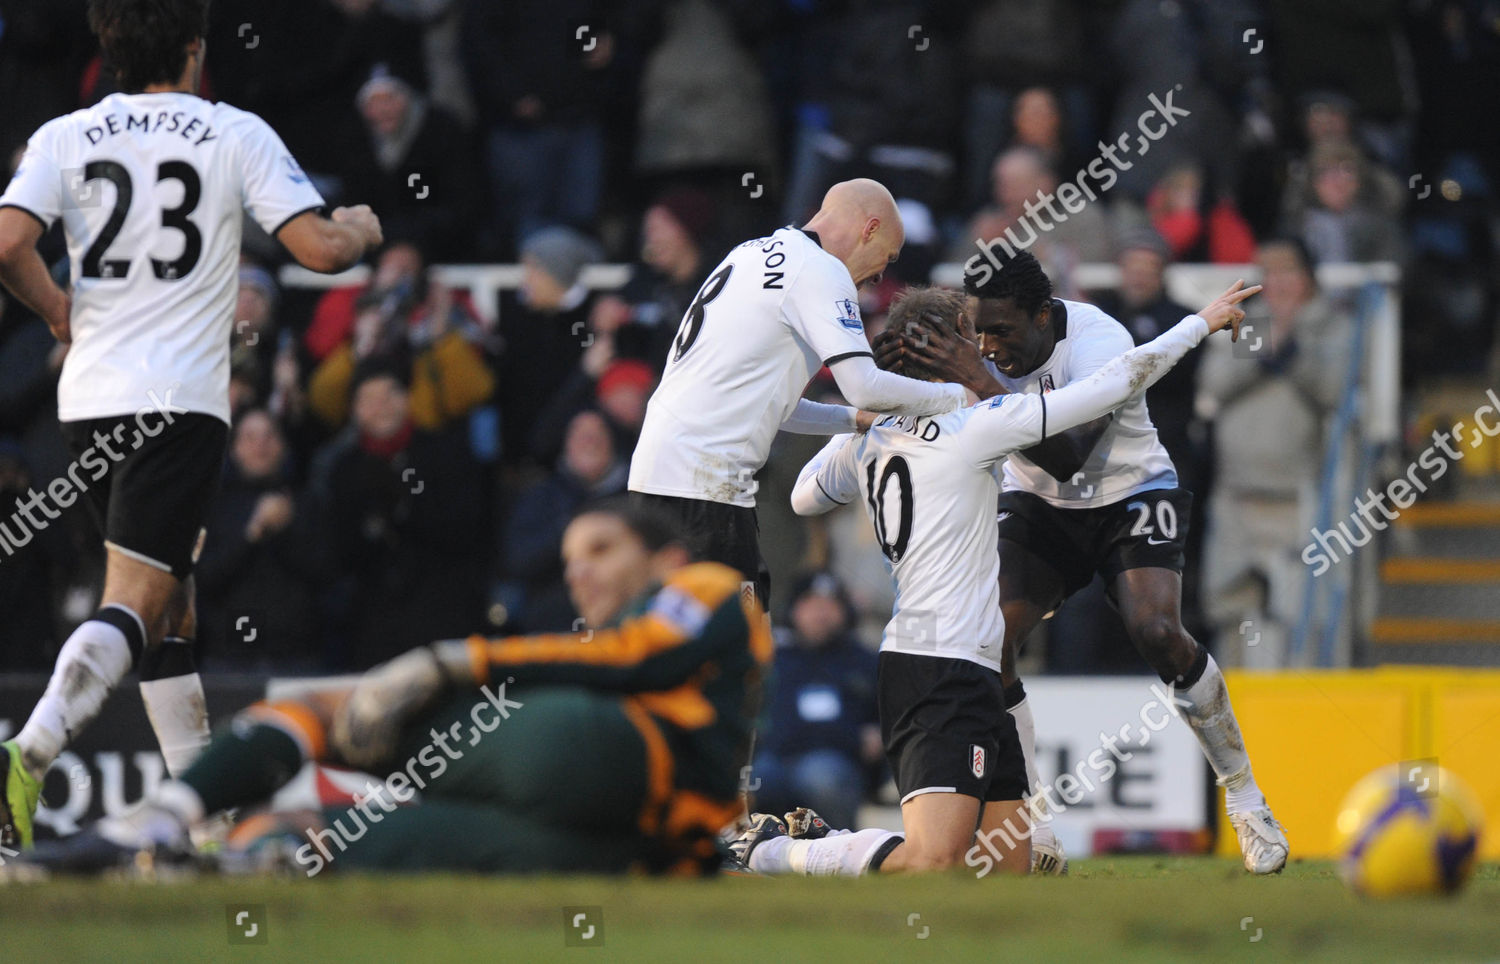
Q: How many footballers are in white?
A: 4